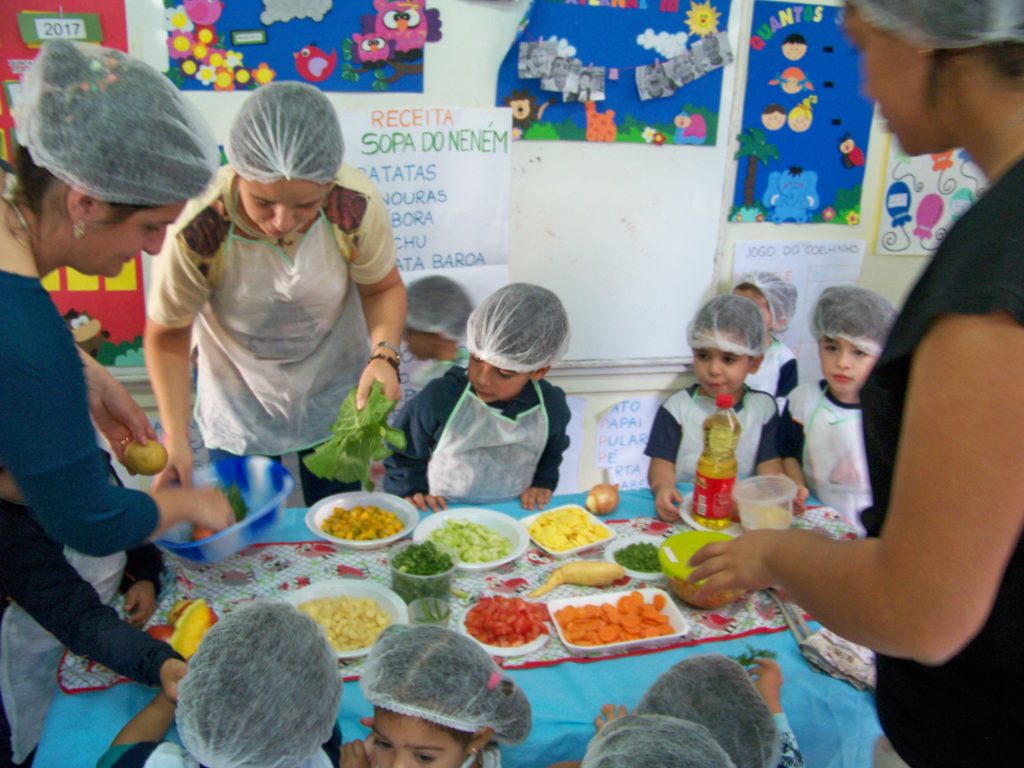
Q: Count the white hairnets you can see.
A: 12